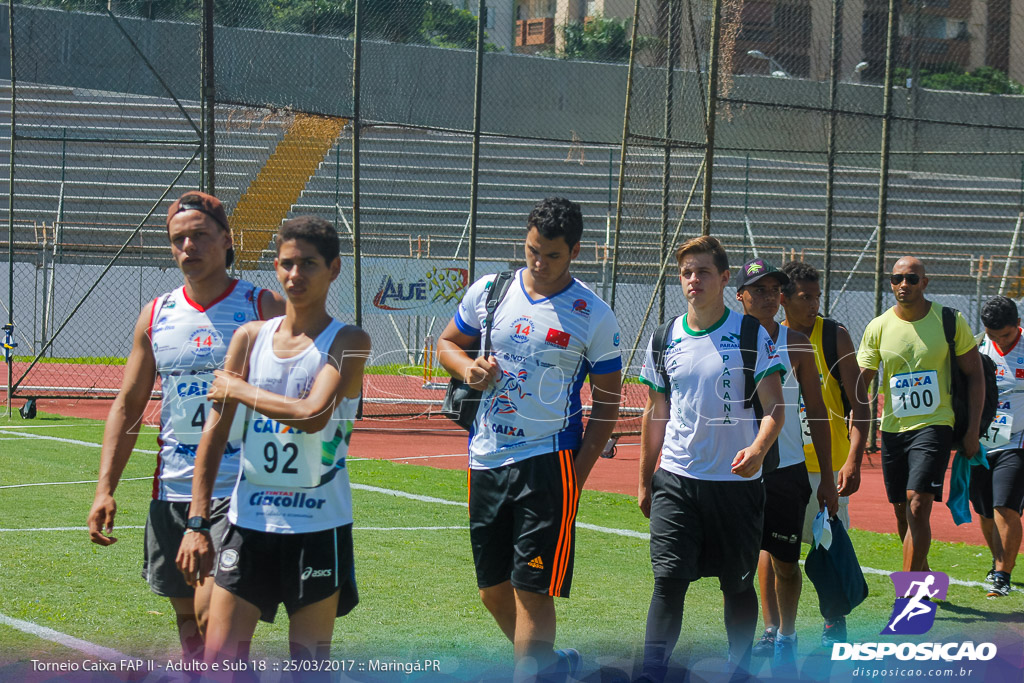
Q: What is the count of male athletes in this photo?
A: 8